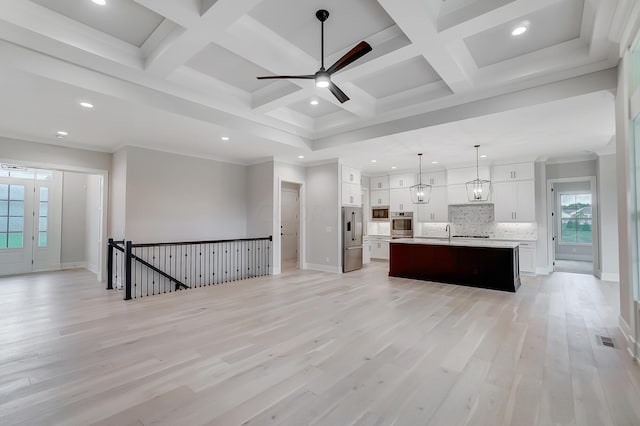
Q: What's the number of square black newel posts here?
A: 2